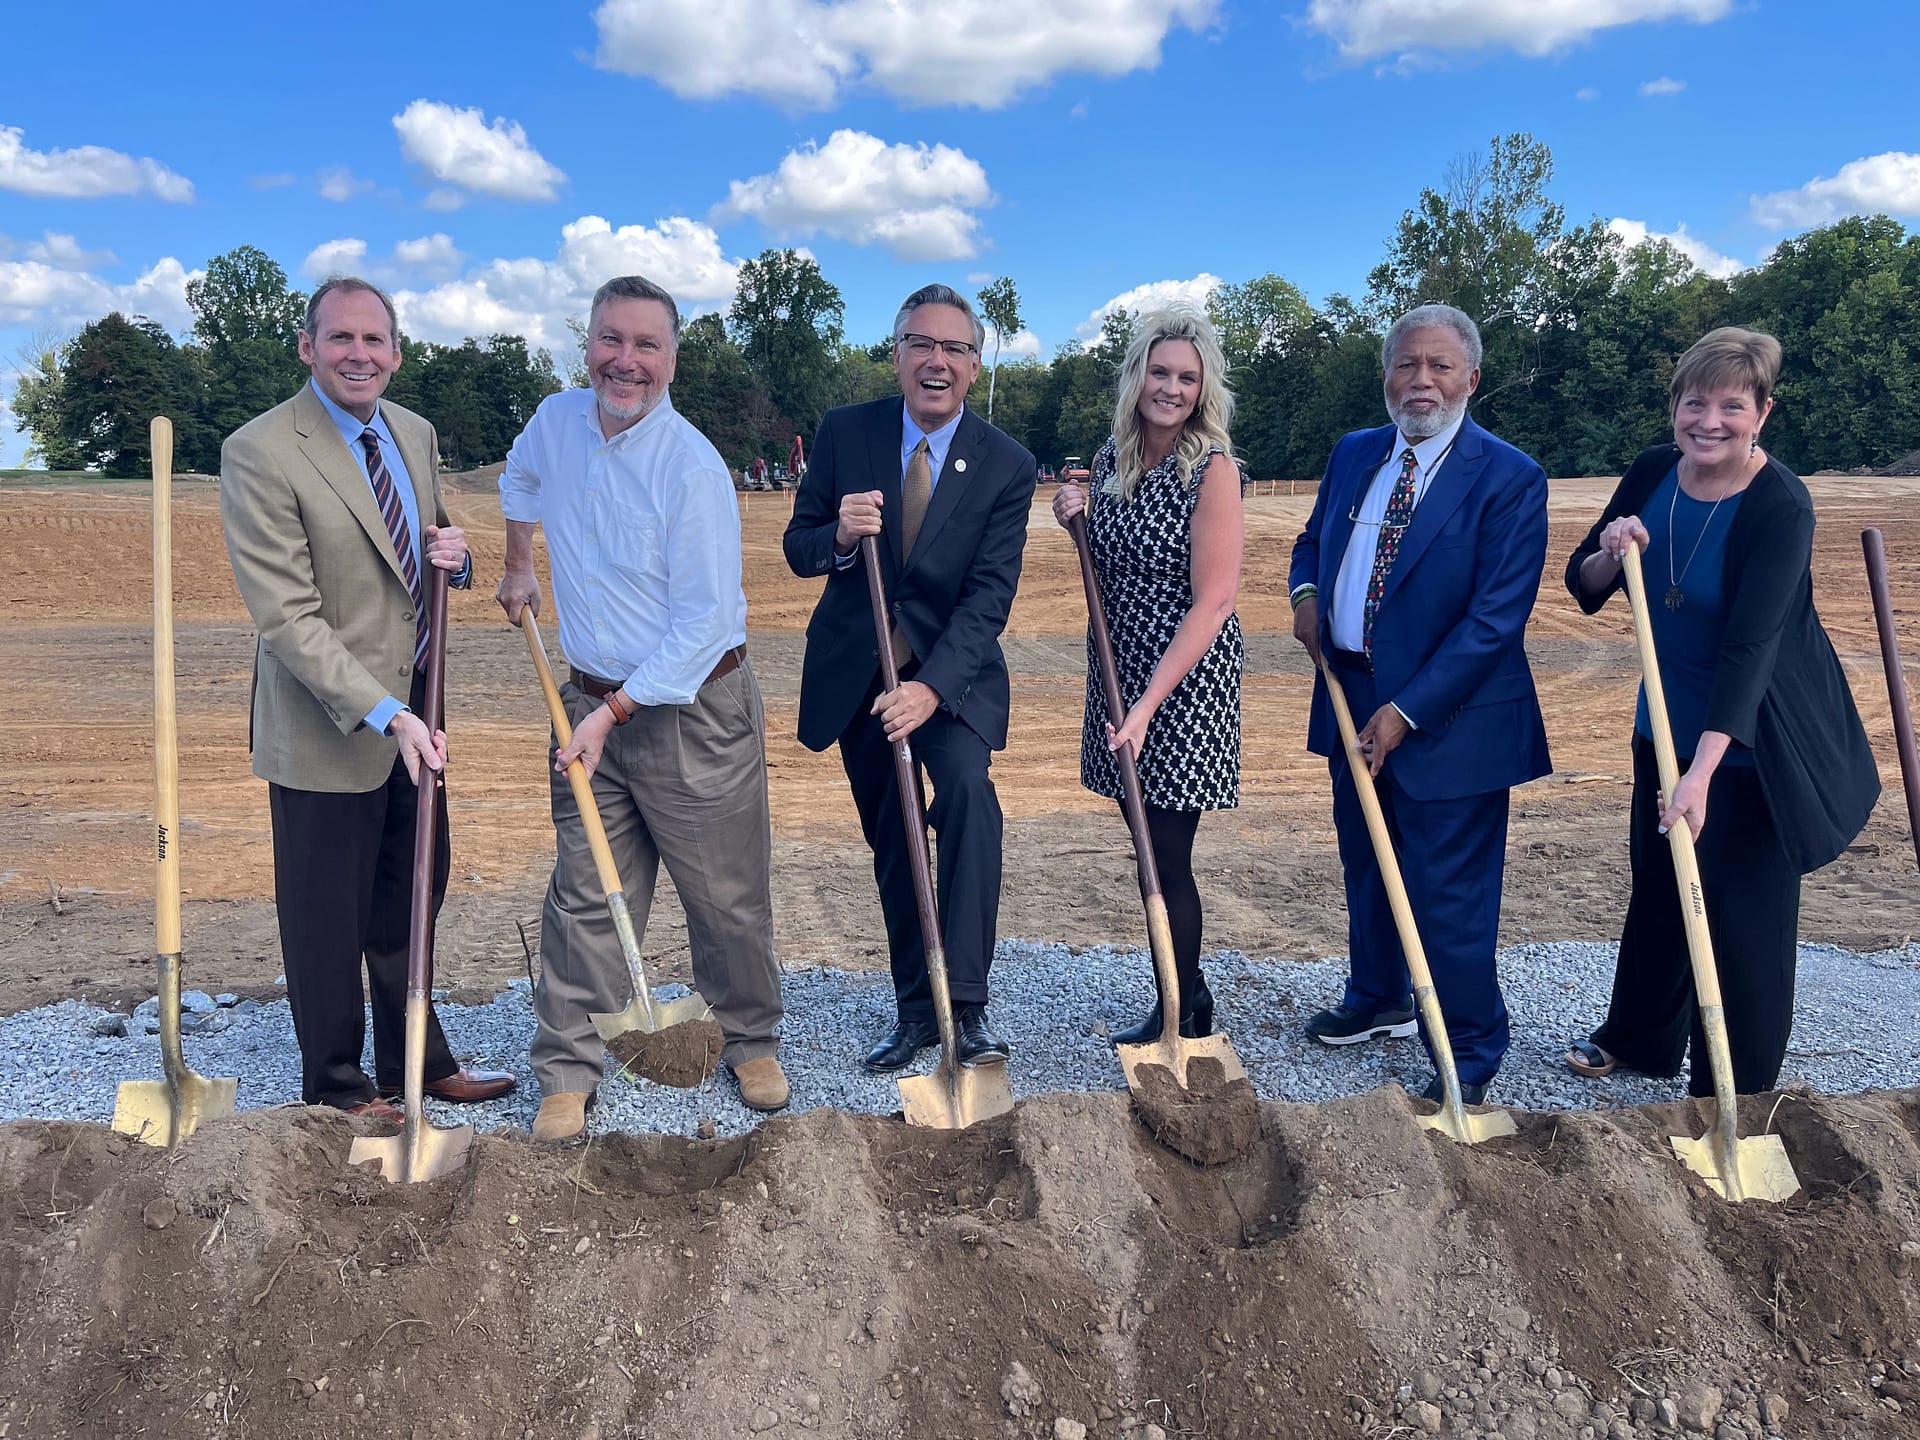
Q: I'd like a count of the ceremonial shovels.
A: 8